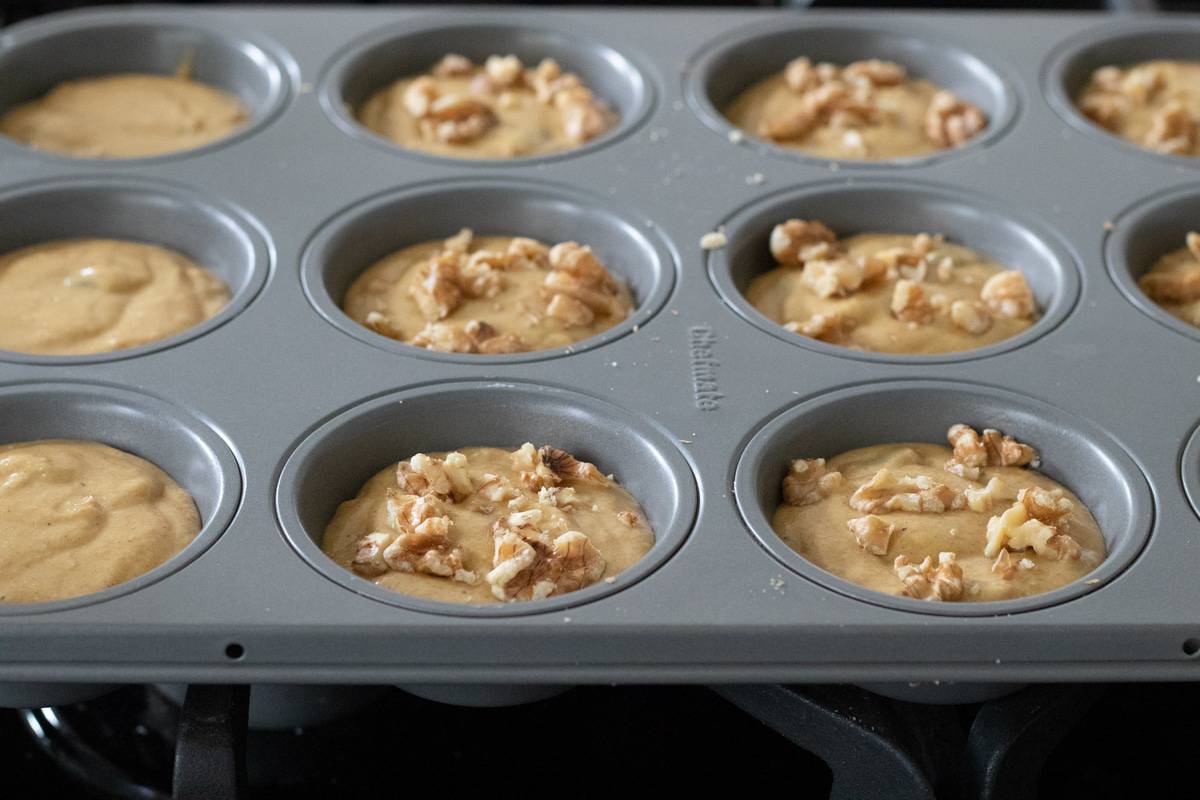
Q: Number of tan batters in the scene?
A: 11